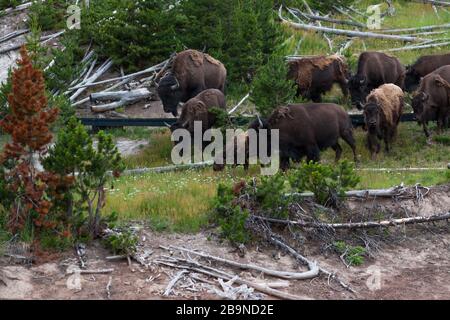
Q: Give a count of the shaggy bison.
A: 9